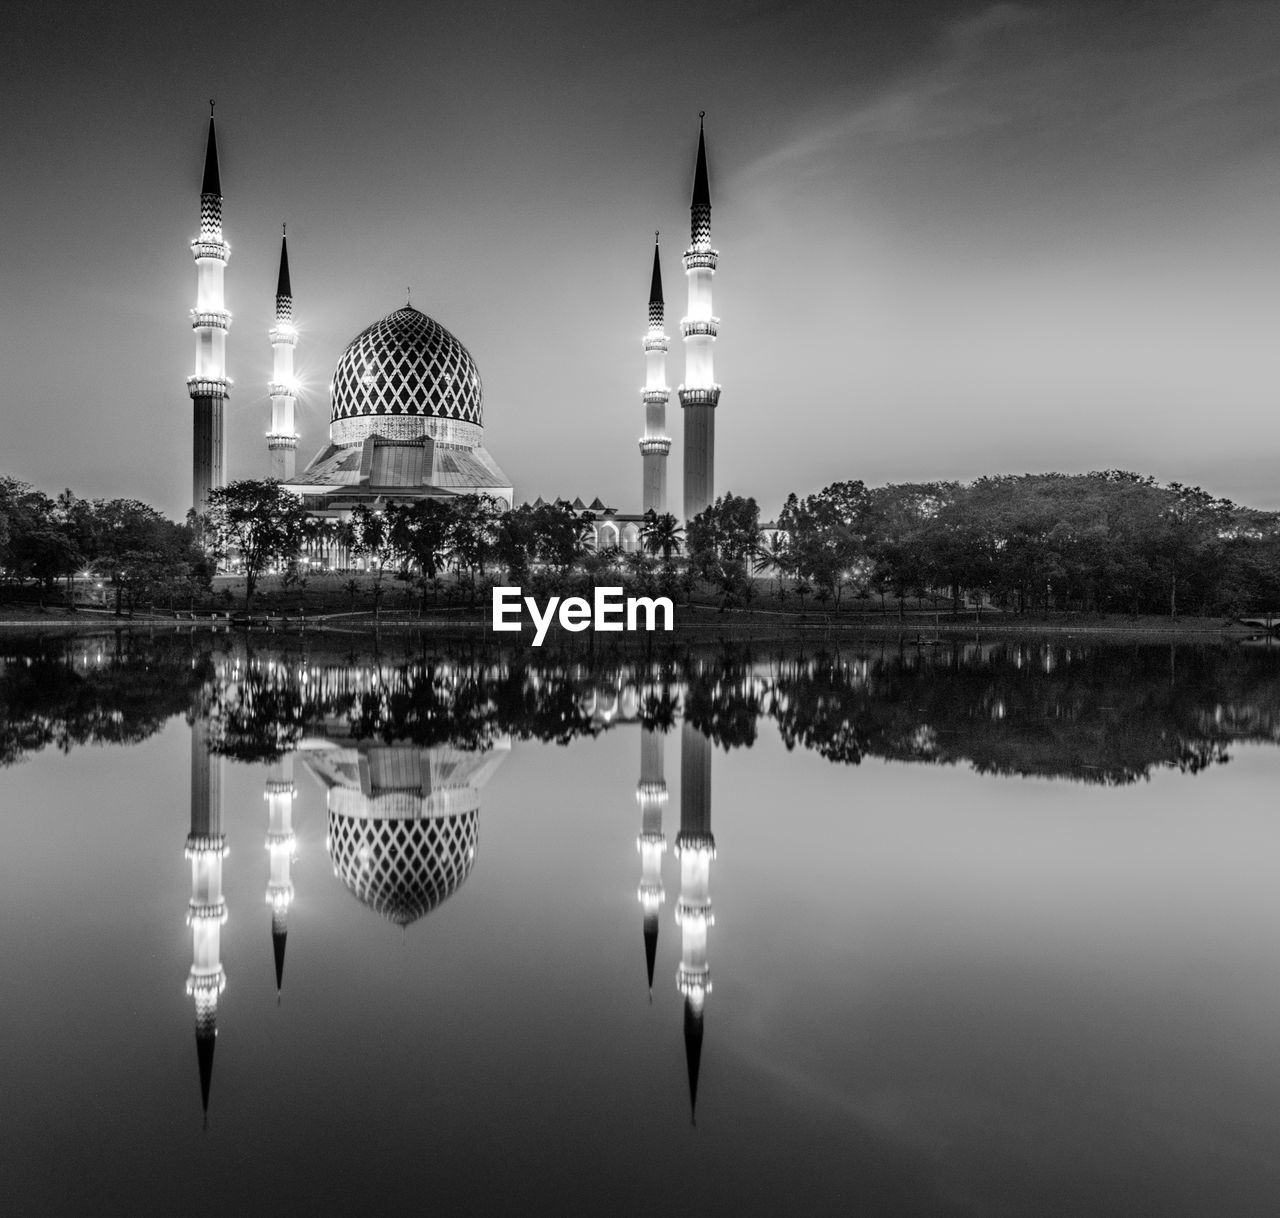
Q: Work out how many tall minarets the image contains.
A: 4